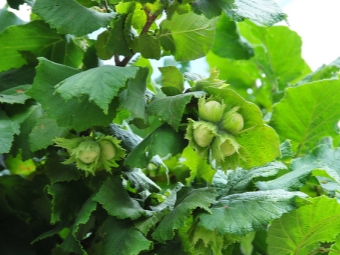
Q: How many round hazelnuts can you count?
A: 6